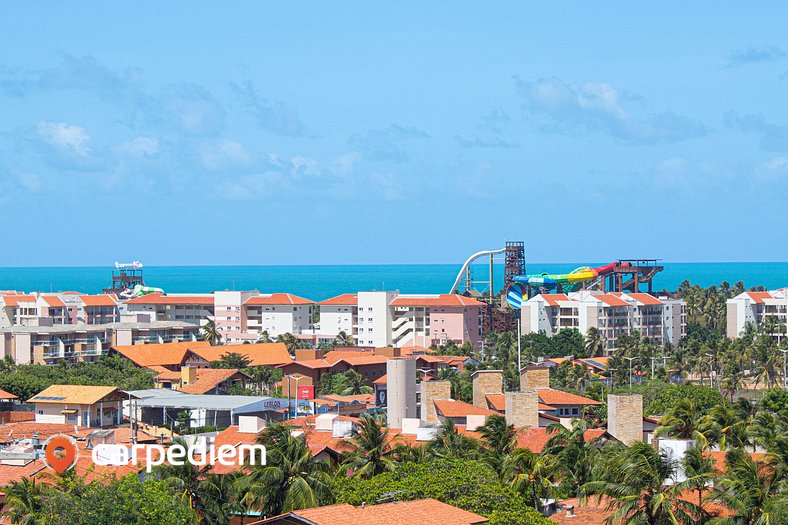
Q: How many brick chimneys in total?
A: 5